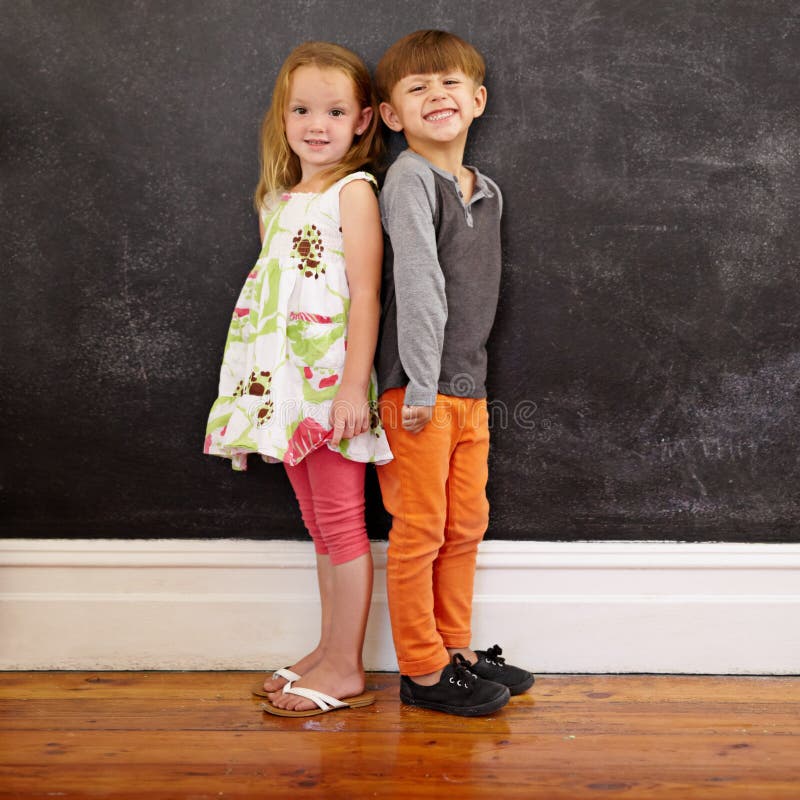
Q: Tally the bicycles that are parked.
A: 0